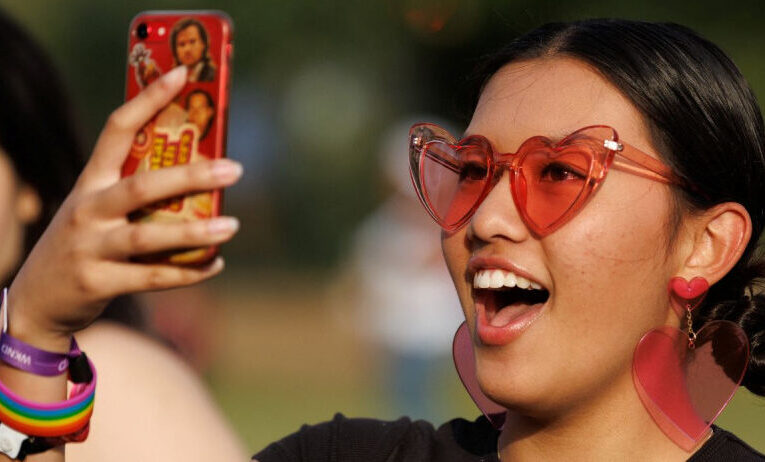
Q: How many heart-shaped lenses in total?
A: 2